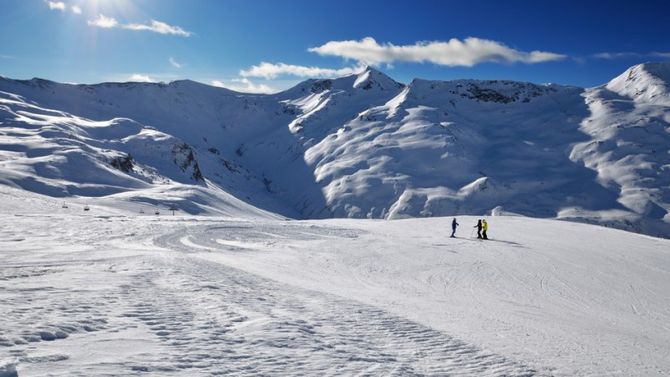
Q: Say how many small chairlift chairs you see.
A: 4